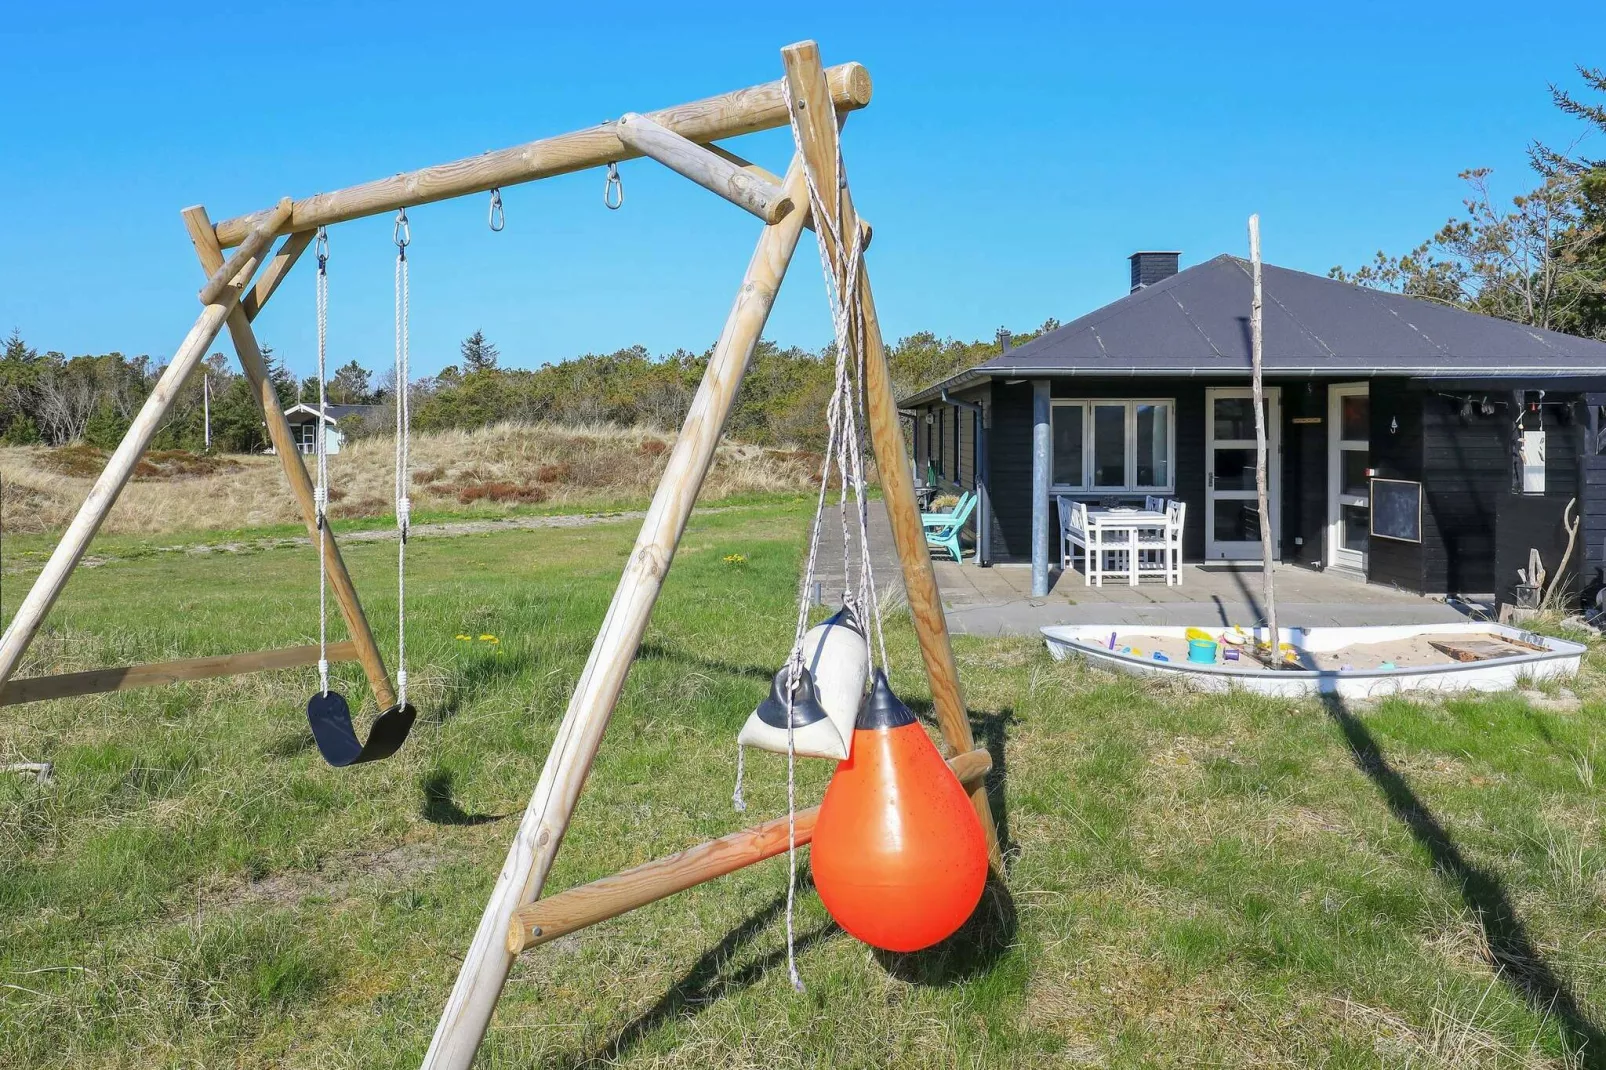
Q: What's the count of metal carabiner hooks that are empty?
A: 2